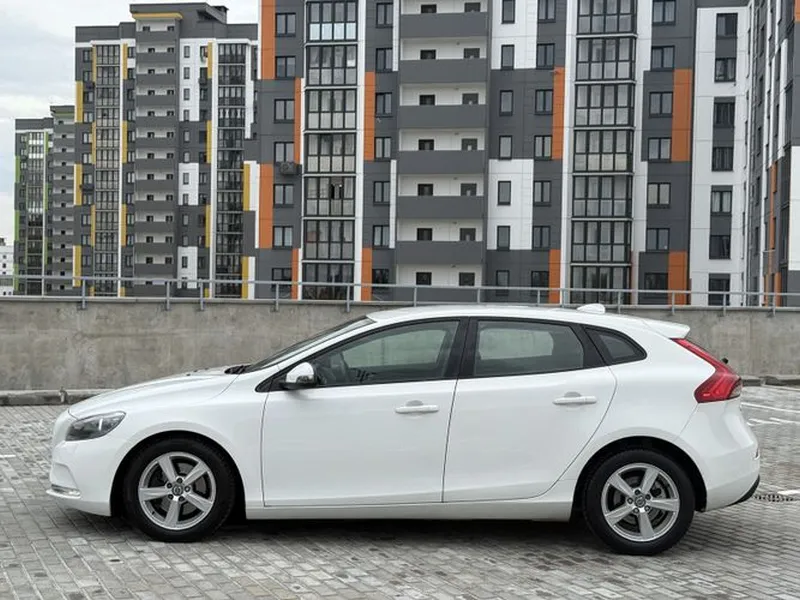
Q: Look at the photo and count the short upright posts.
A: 13